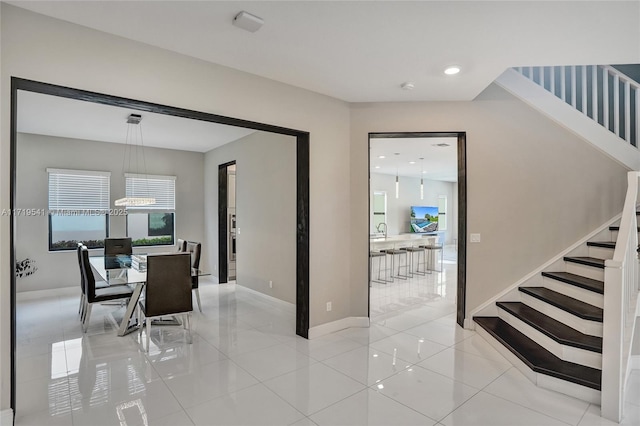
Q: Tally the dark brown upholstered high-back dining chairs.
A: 6